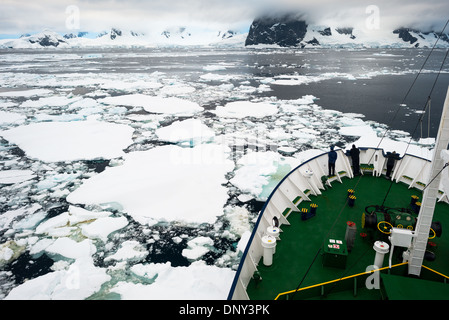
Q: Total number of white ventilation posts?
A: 3